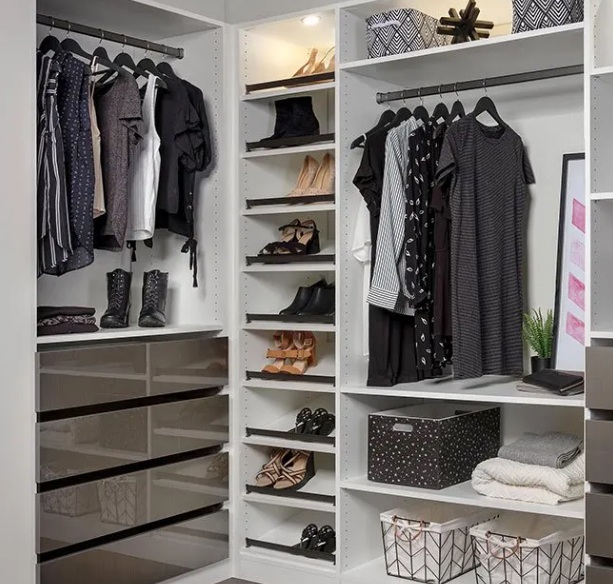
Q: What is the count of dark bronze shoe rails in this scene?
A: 9